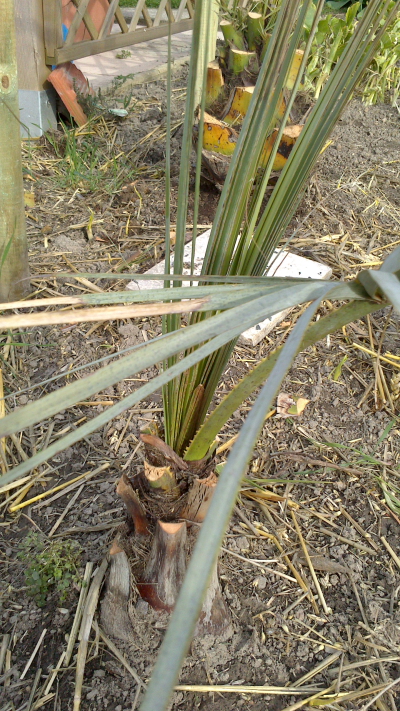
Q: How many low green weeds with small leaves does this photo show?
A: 1